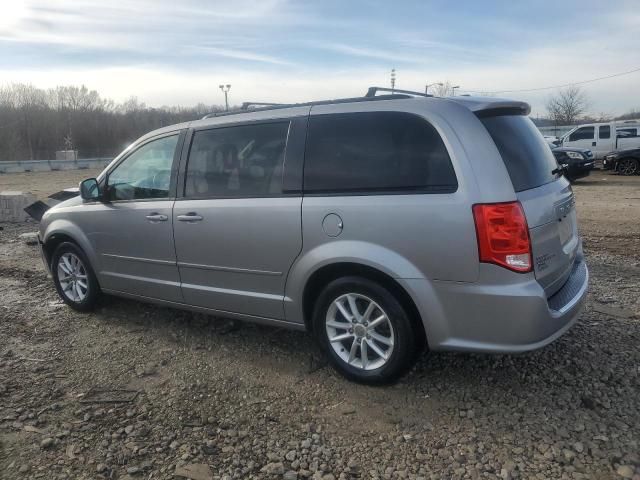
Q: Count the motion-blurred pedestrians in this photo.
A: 0